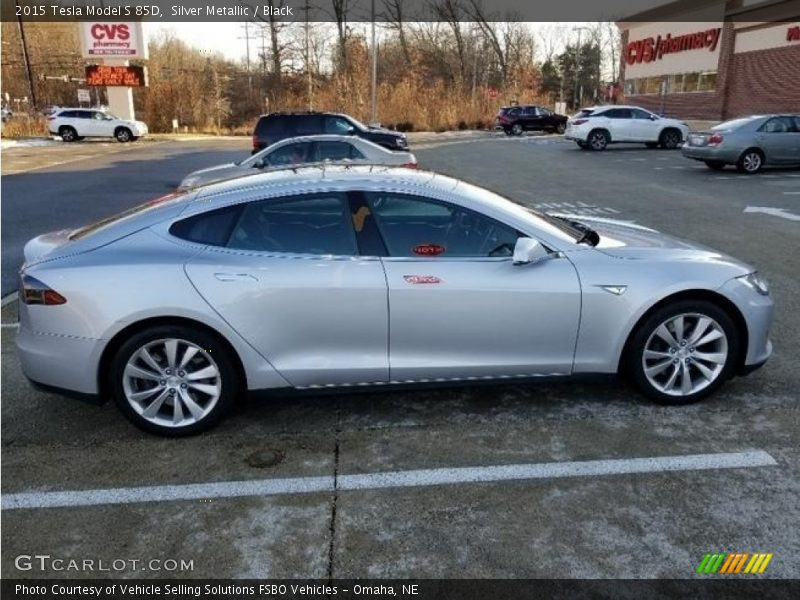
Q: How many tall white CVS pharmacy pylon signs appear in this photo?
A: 1